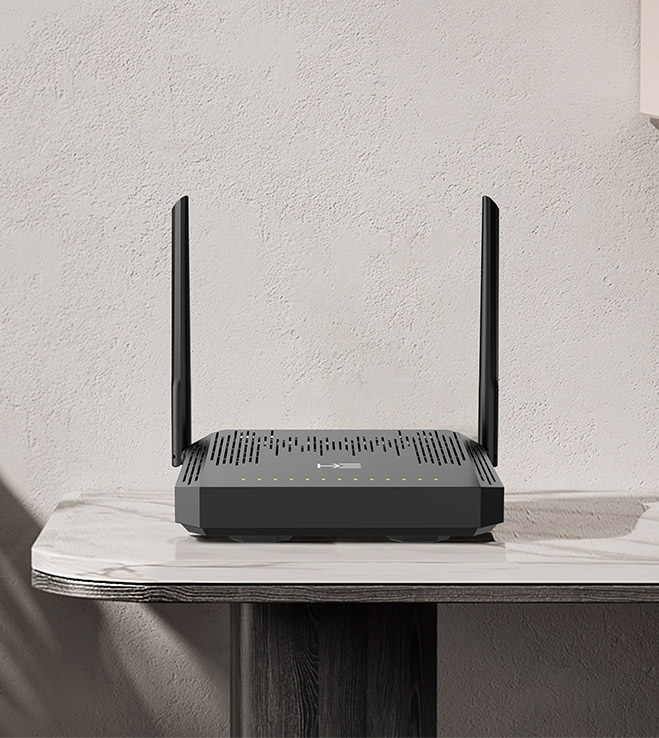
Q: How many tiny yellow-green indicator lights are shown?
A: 13